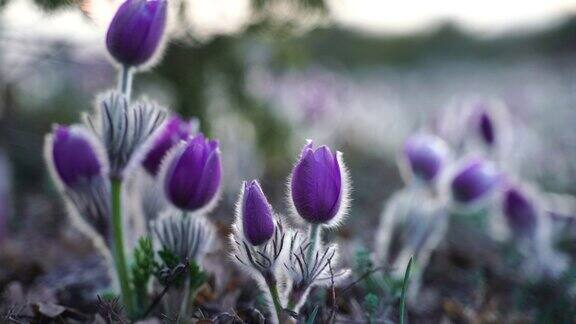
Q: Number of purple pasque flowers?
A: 10